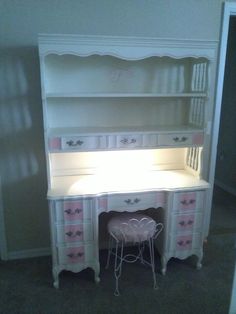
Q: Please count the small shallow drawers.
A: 3